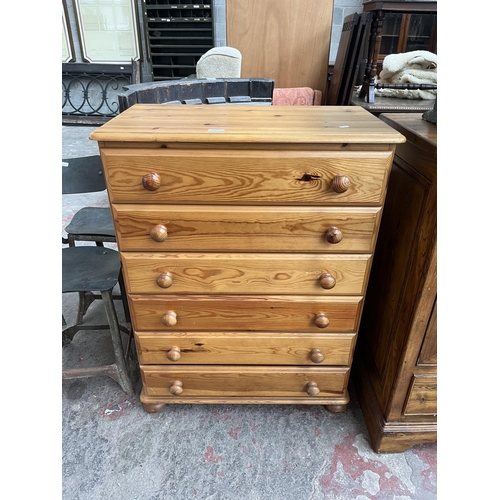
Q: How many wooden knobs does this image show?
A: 12